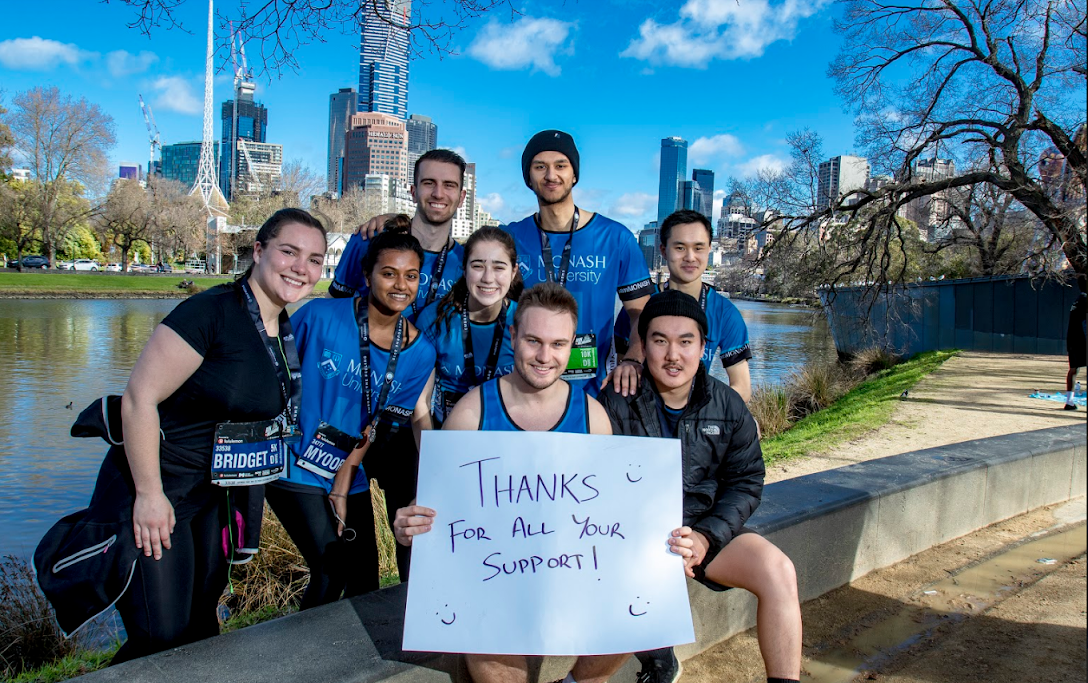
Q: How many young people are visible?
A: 8